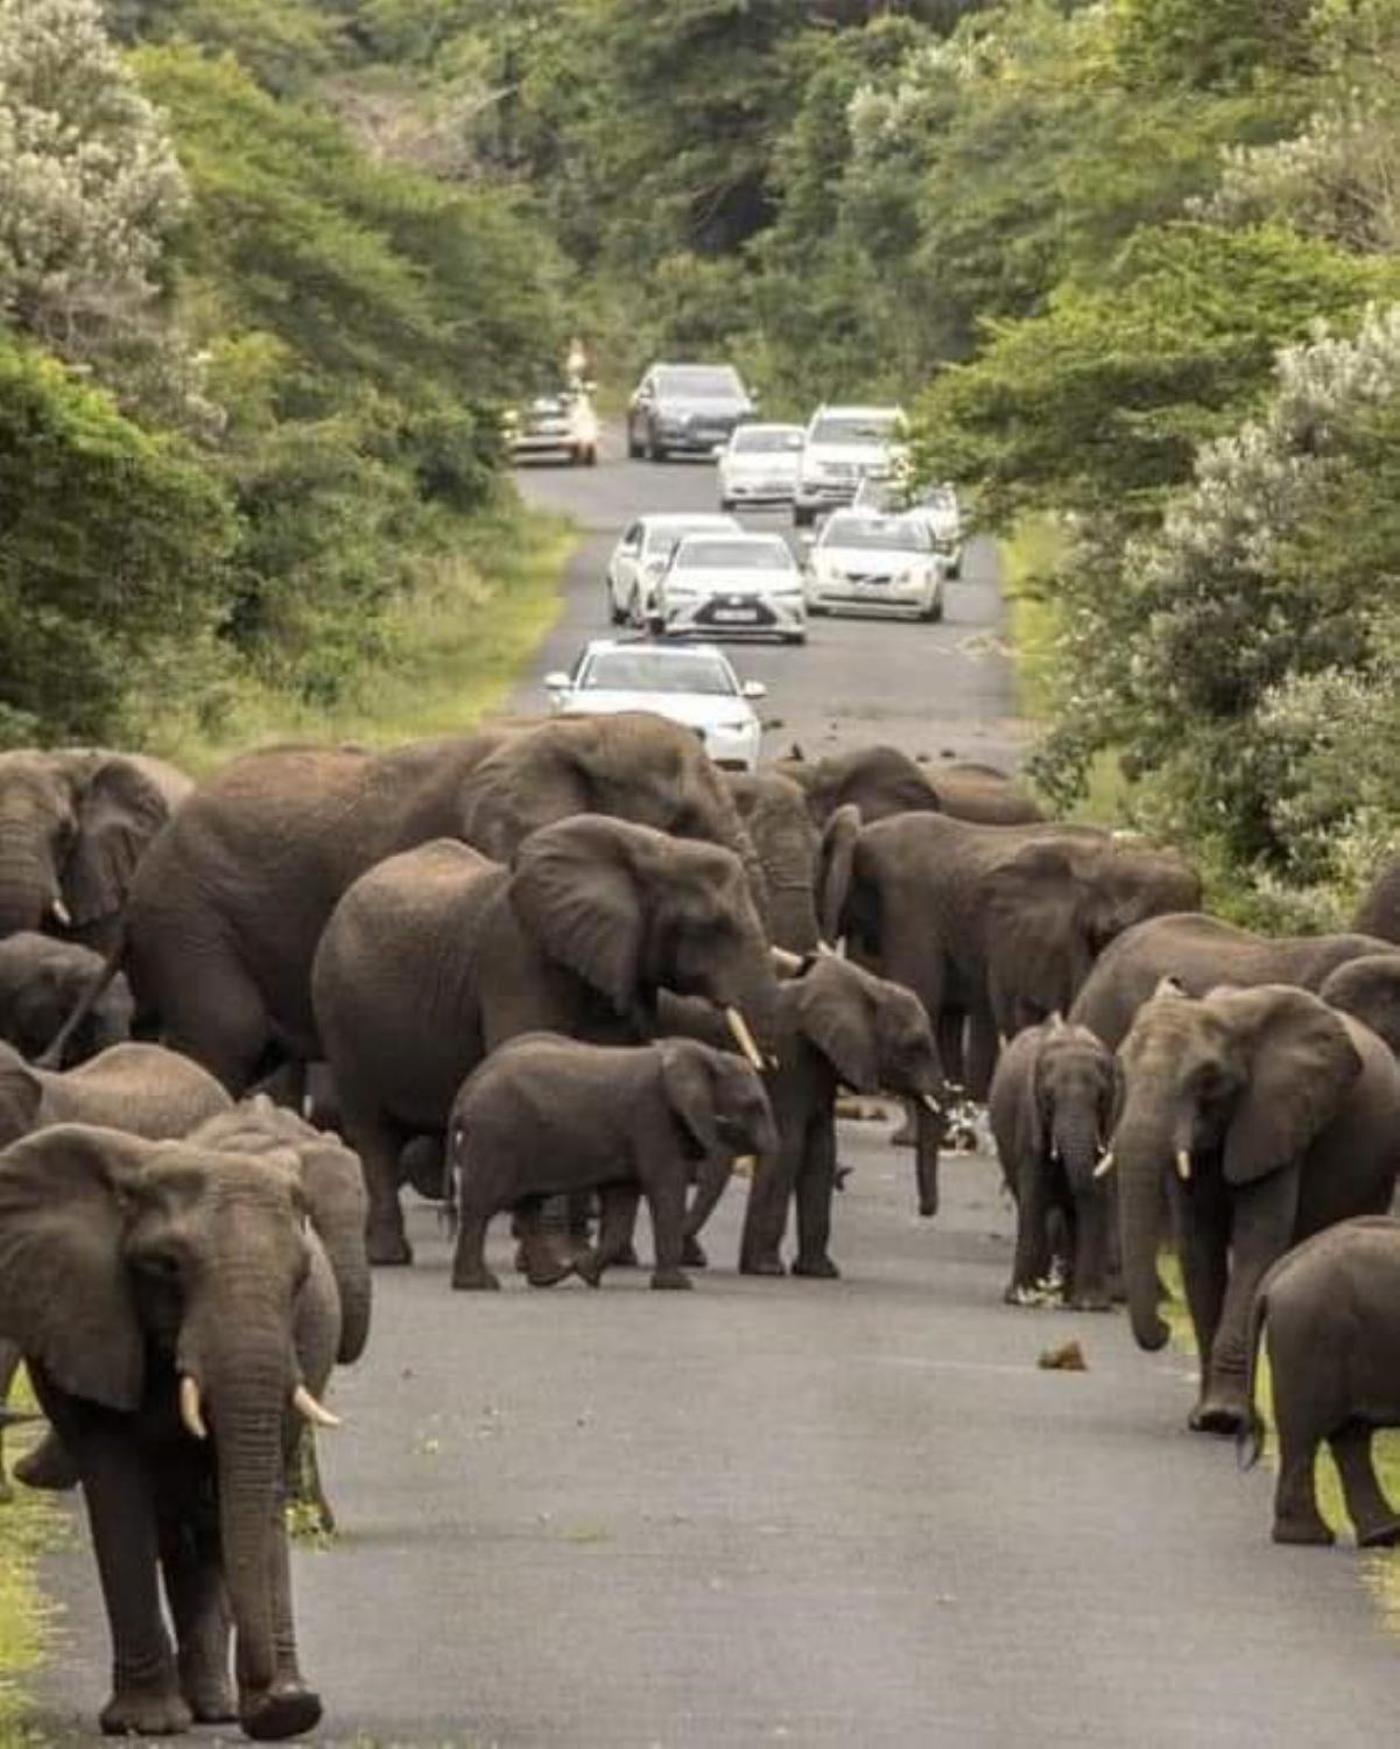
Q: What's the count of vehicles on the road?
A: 9